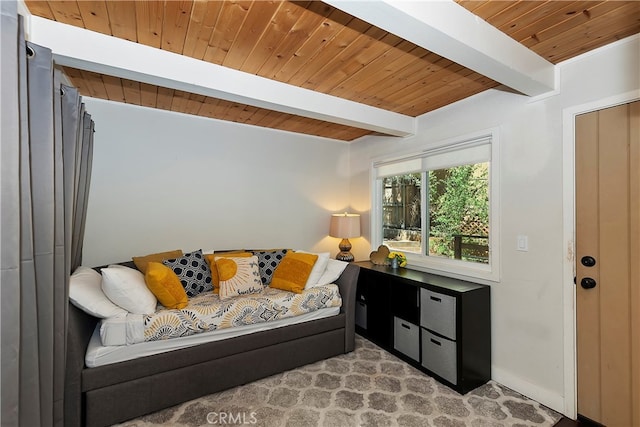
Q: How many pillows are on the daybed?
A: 11